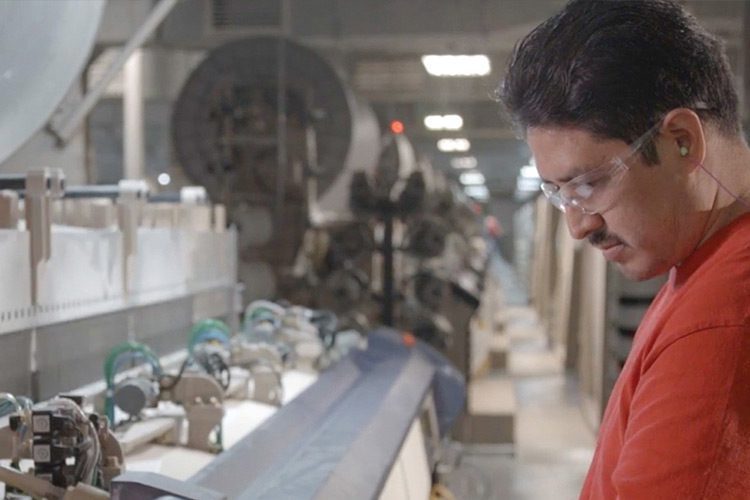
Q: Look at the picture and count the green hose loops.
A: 3